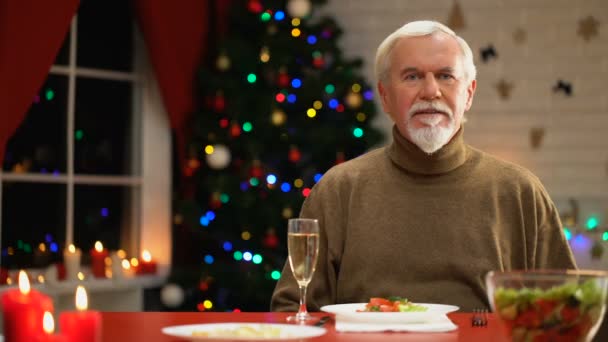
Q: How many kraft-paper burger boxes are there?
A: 0